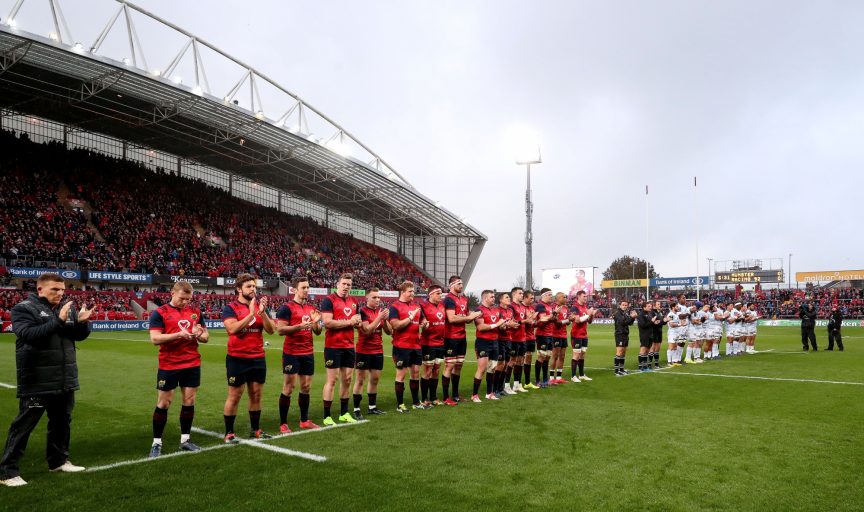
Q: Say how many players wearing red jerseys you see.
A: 15